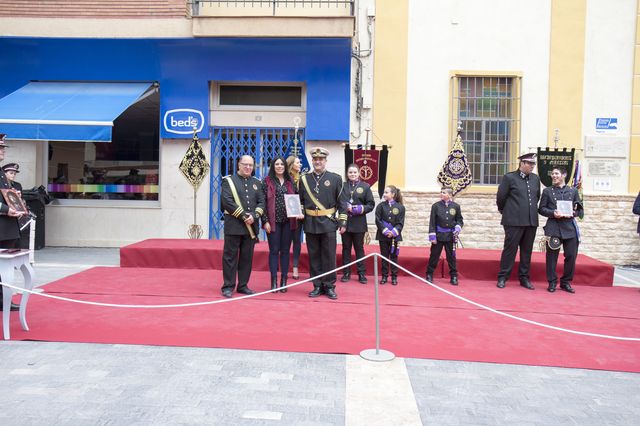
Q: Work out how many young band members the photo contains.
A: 3